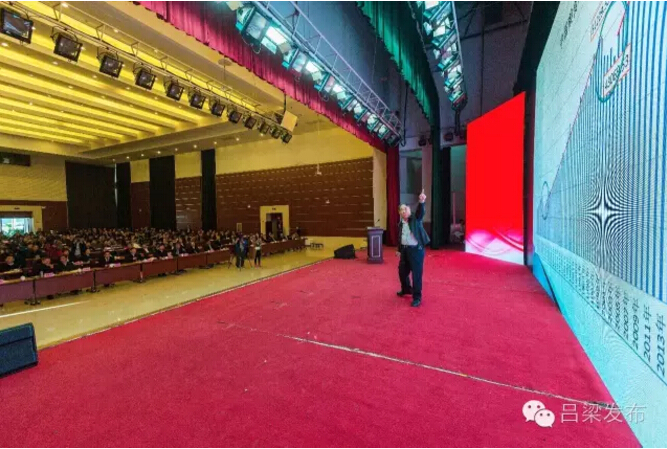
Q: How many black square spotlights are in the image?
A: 12